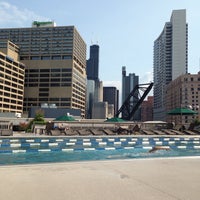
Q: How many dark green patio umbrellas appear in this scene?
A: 3